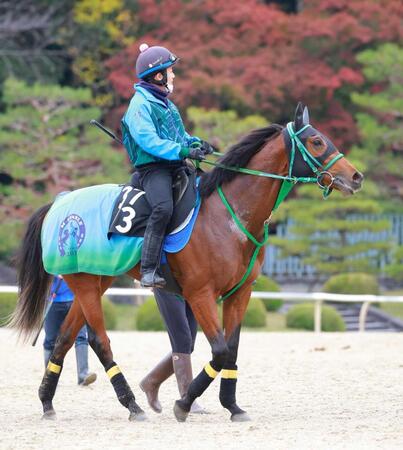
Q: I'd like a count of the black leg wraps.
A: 4